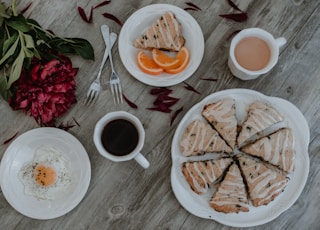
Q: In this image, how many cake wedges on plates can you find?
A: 8